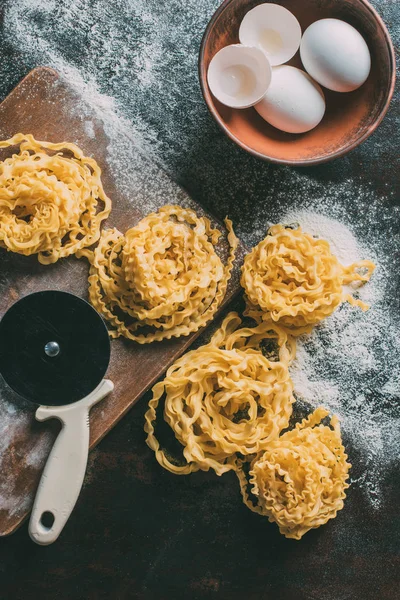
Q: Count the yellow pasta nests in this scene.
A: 5